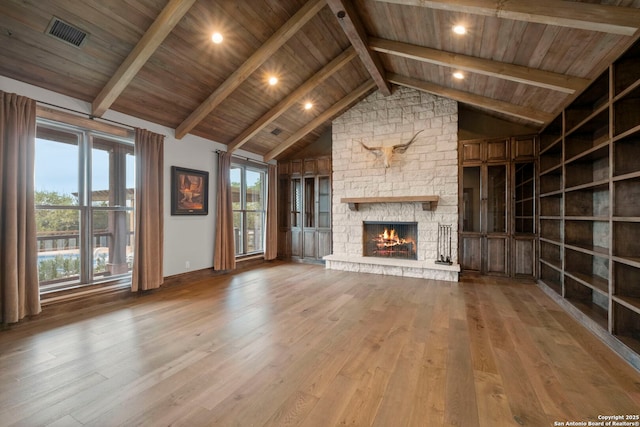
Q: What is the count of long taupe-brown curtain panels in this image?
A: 4